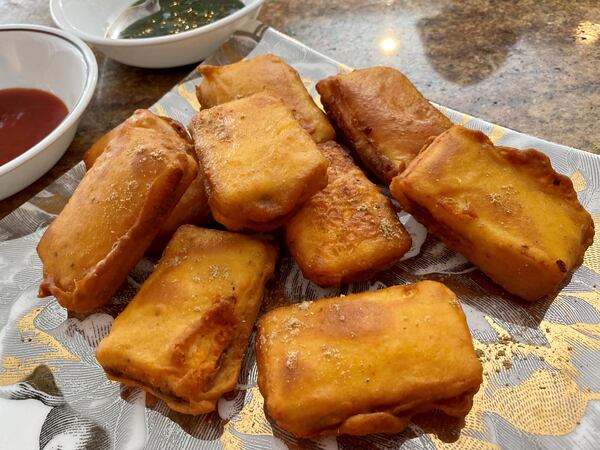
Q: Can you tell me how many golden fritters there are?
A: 9